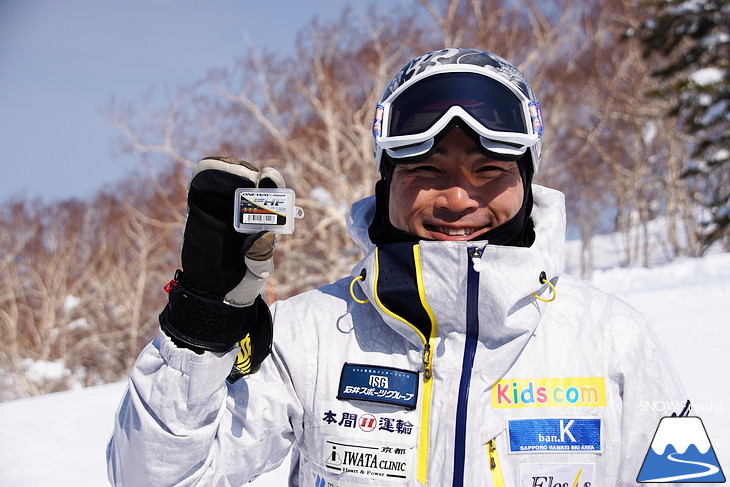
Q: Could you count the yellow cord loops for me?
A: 2